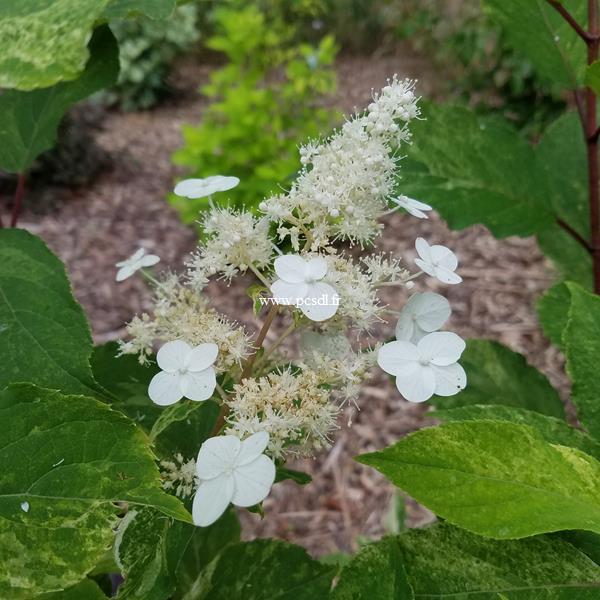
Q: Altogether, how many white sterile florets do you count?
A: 9